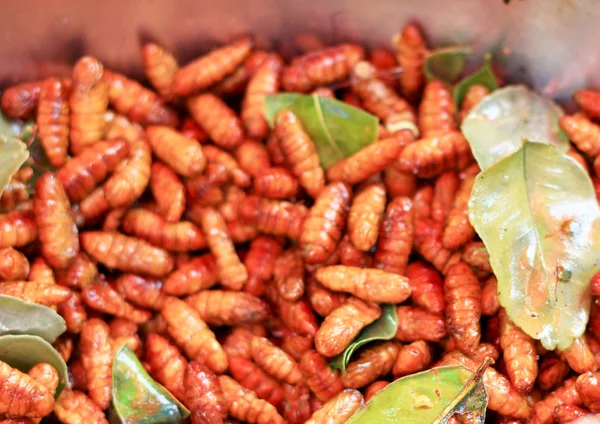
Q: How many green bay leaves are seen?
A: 11